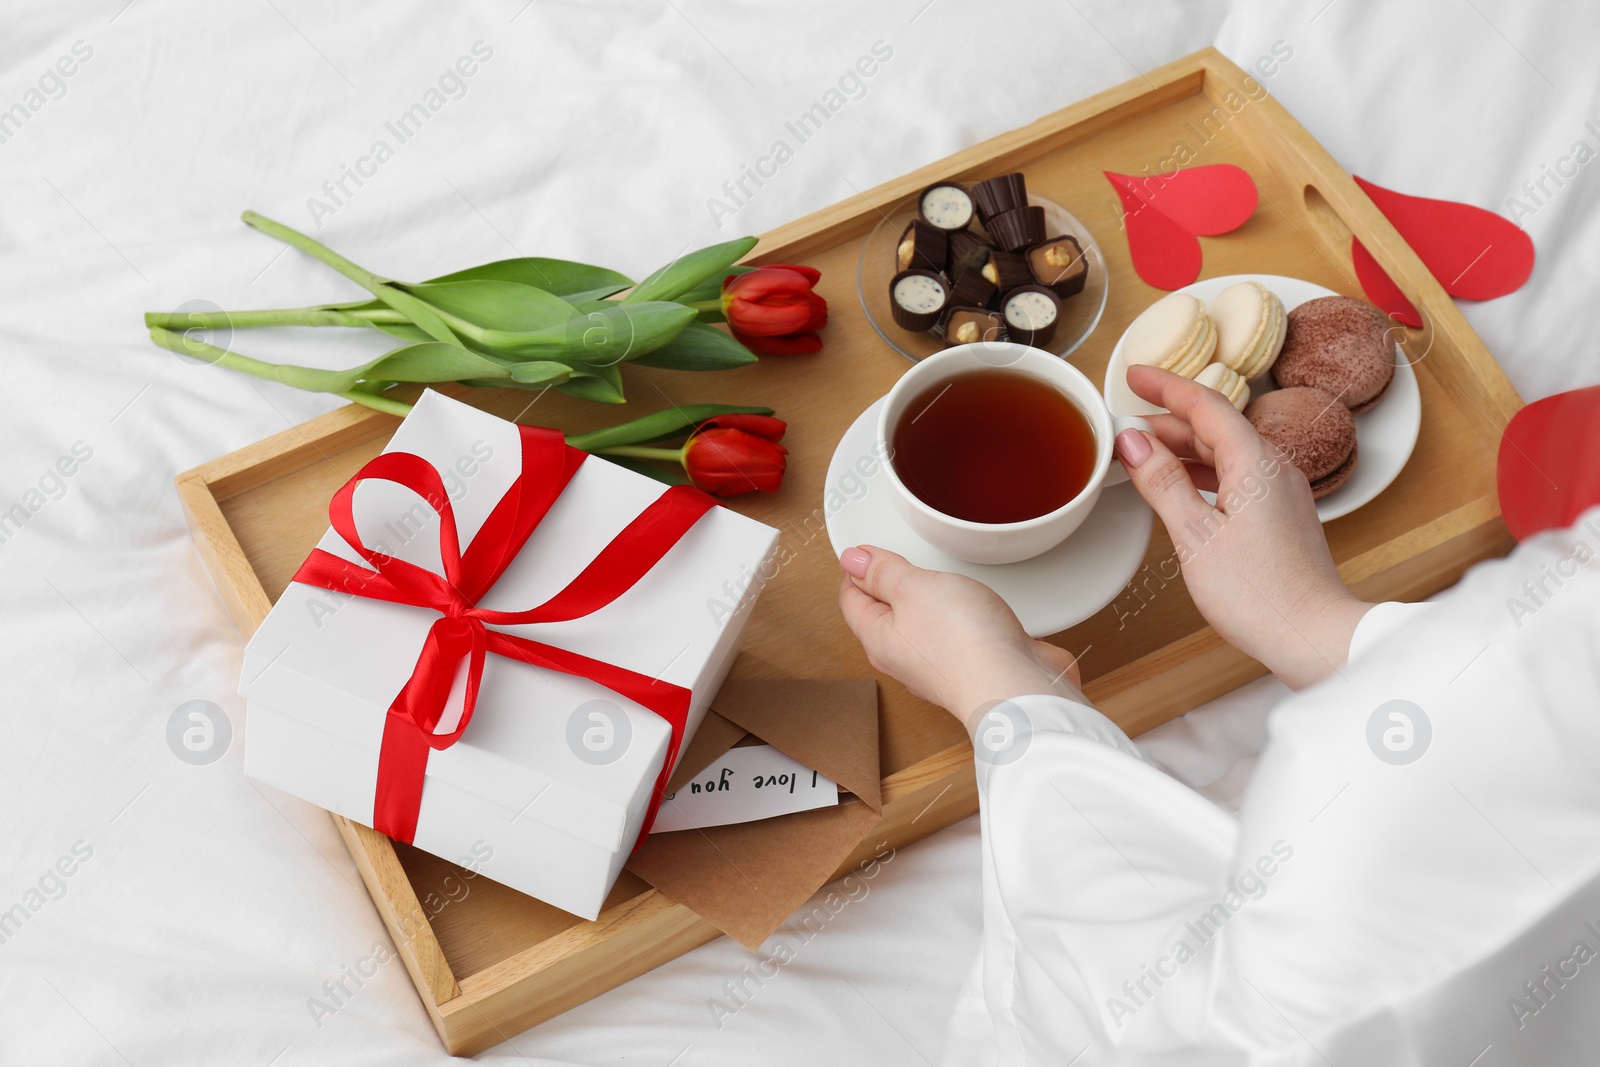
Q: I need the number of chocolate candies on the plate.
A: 11